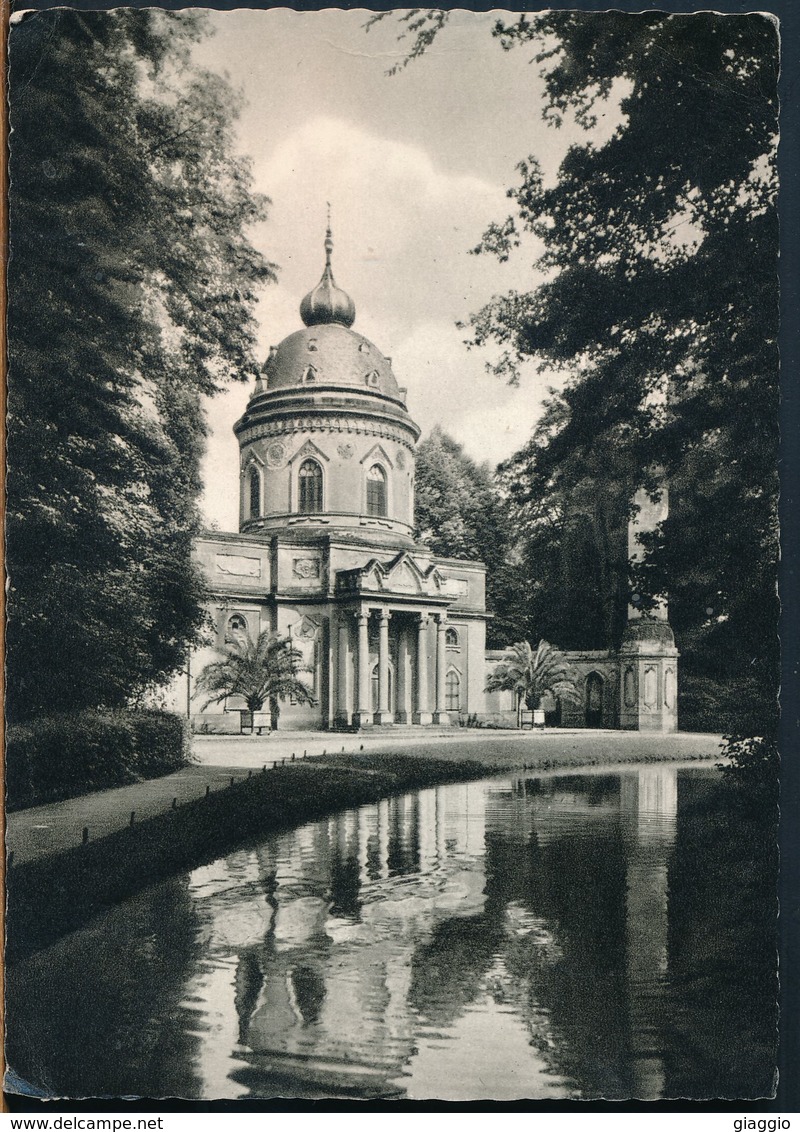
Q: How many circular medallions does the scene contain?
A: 3